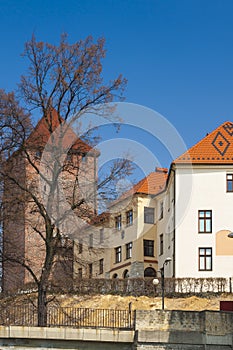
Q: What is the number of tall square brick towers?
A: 1